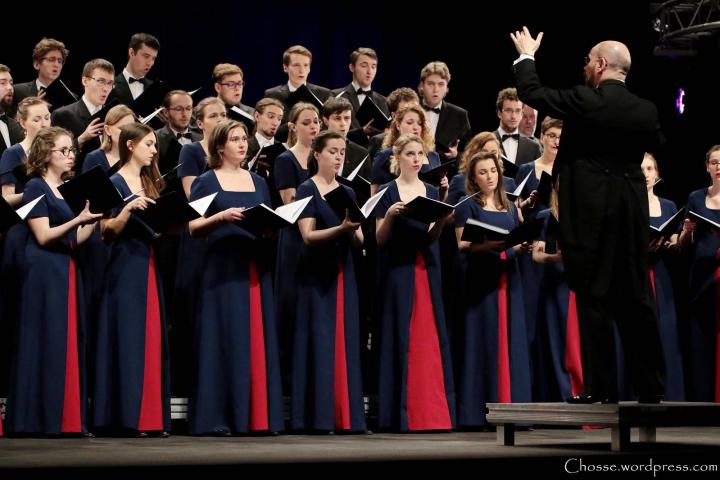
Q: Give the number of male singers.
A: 14